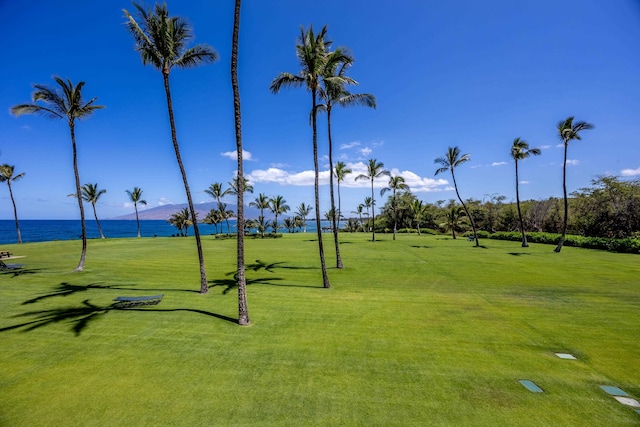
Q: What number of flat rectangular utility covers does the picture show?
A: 4